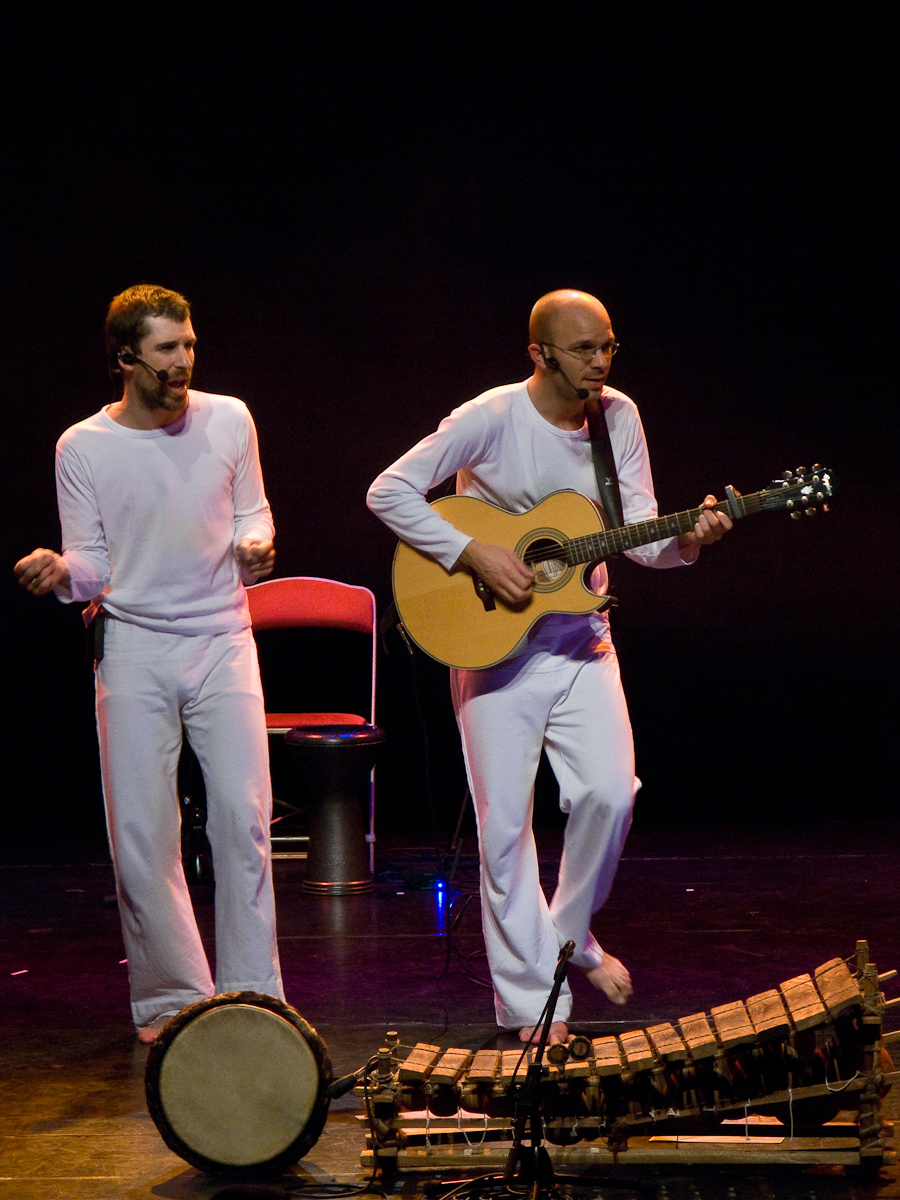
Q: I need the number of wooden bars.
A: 14